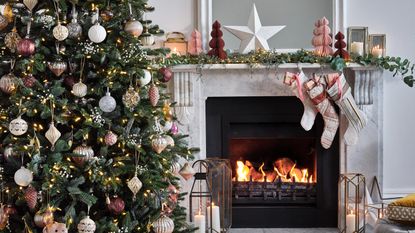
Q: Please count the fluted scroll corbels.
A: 2